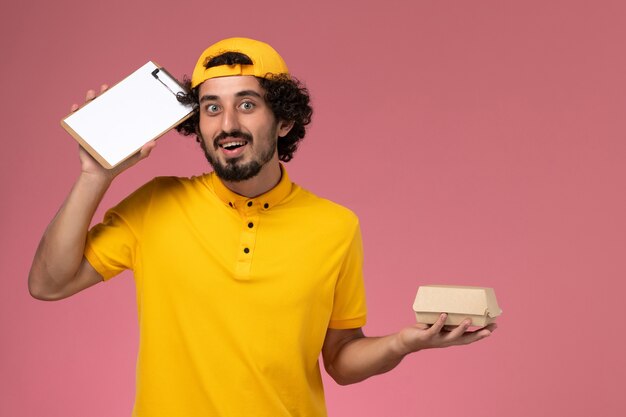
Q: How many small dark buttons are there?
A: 5